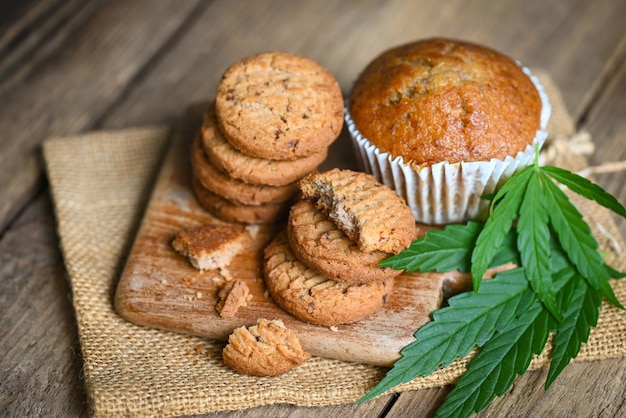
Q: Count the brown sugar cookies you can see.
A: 7